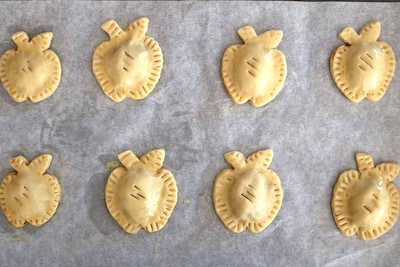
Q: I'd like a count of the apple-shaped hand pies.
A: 8